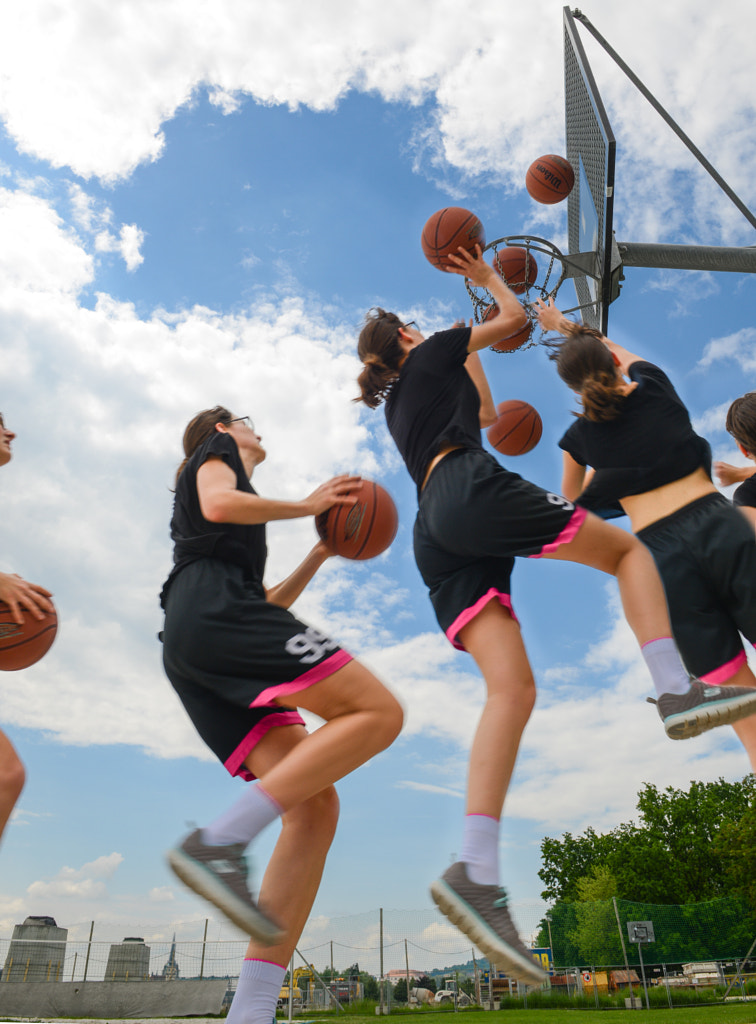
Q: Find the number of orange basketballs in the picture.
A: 7